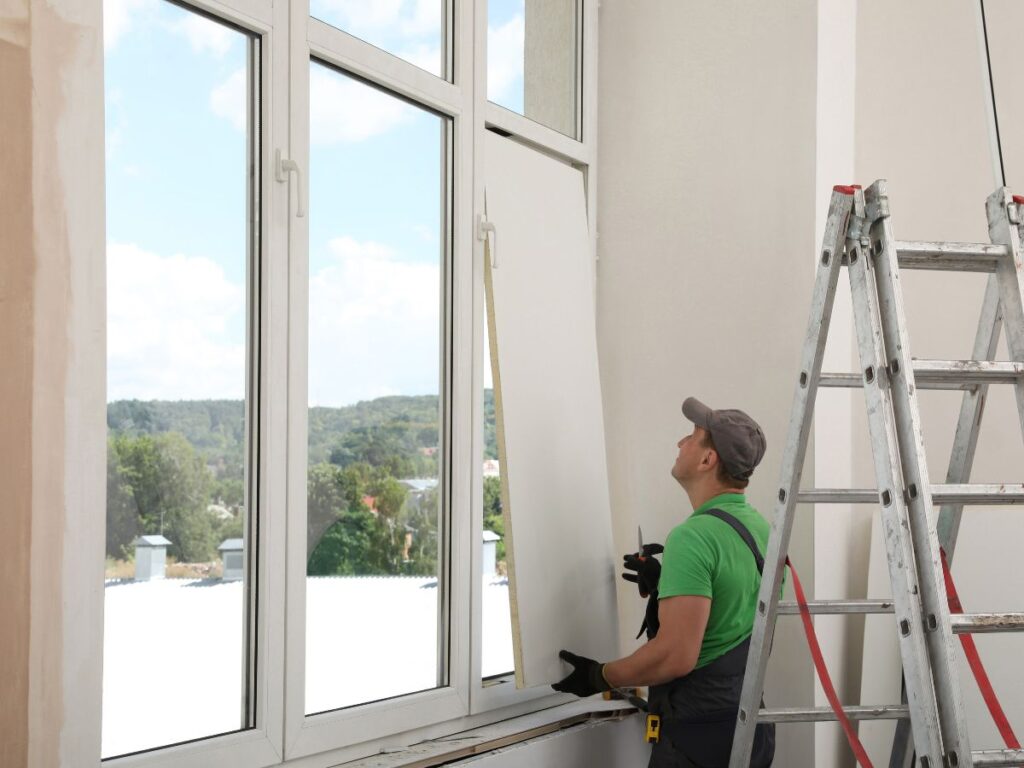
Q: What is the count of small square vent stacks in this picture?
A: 3